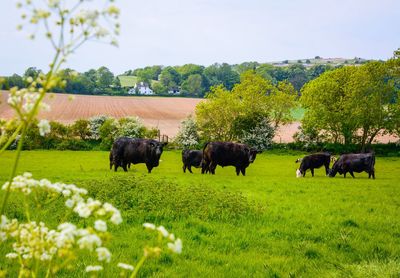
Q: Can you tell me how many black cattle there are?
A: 5